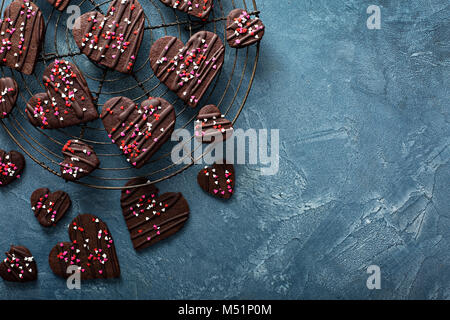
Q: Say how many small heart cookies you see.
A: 8